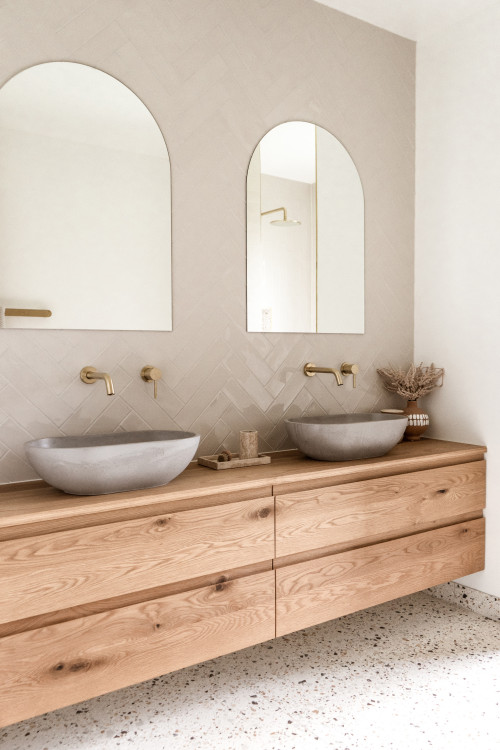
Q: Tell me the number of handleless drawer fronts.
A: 4